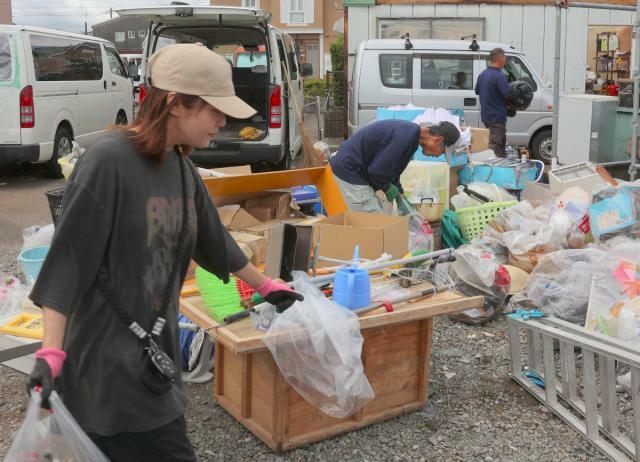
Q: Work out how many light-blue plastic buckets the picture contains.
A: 1